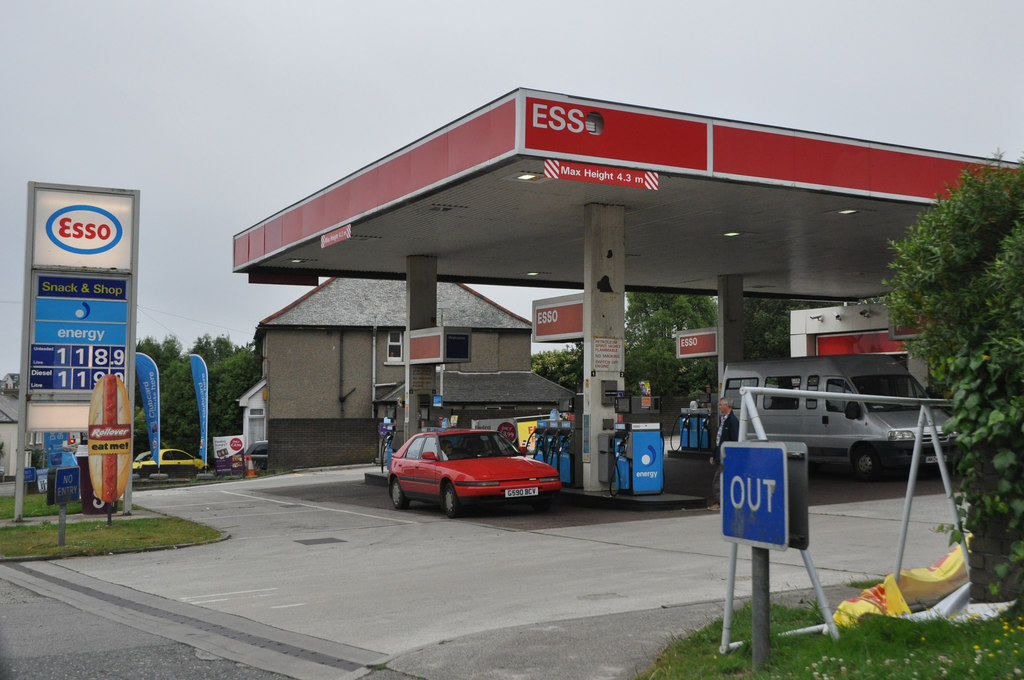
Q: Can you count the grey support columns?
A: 3